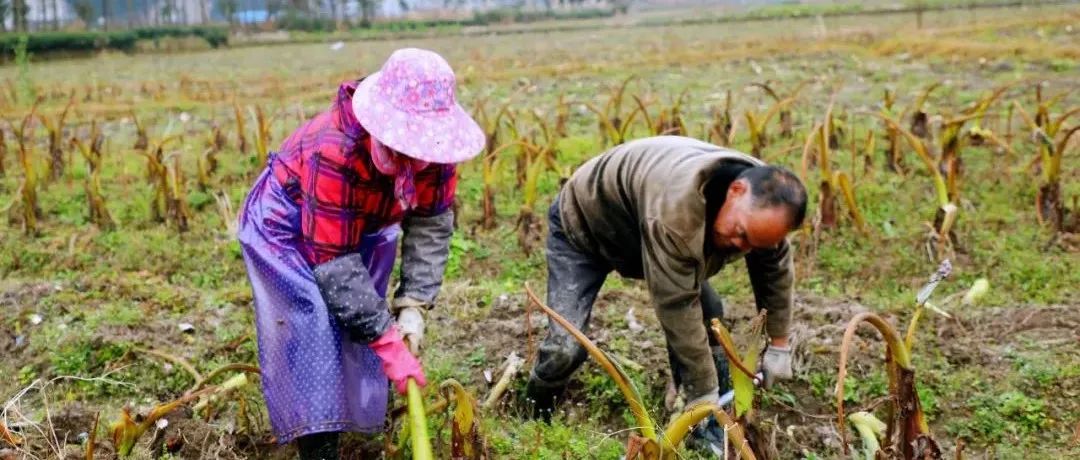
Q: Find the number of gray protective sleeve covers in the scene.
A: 2